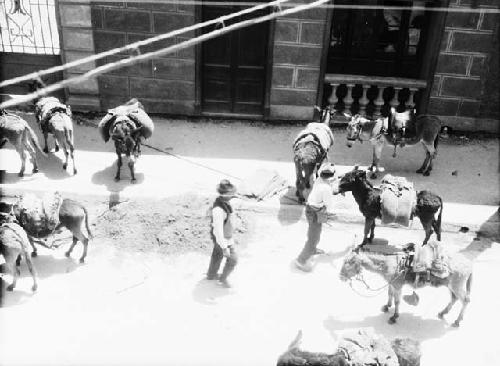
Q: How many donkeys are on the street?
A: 10